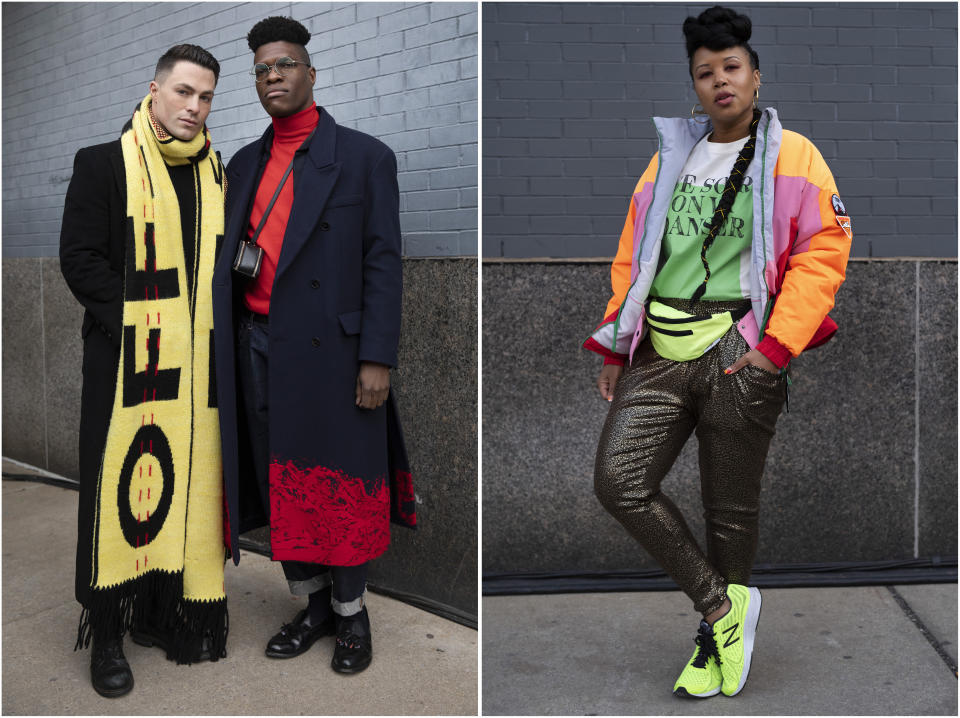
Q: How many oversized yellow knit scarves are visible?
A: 1